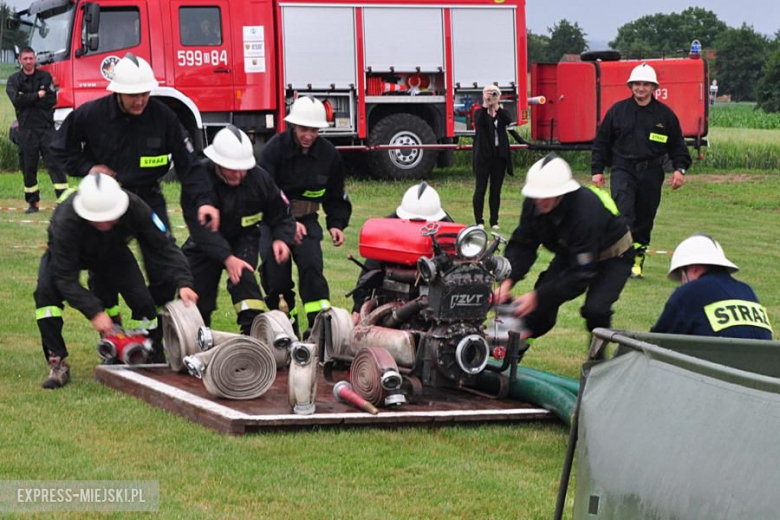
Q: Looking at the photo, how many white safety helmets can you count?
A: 8